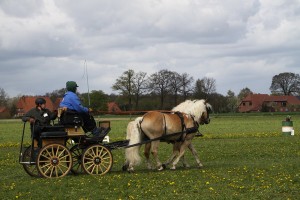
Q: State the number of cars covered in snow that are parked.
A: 0